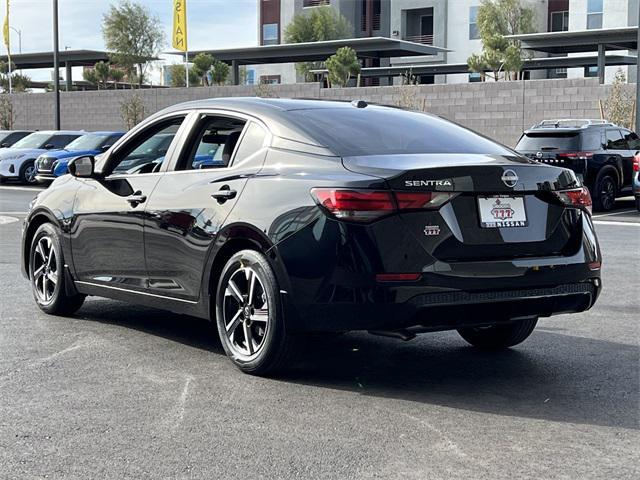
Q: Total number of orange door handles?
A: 0